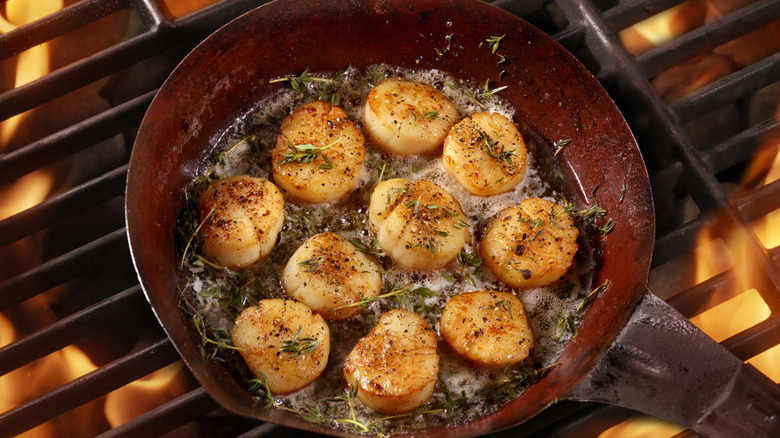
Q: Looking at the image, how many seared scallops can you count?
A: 10